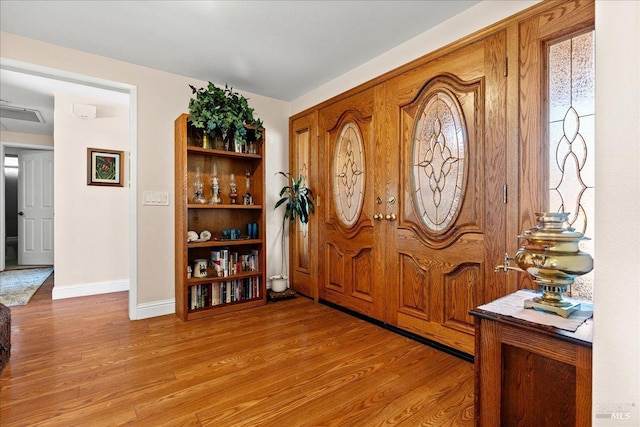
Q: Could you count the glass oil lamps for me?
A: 4